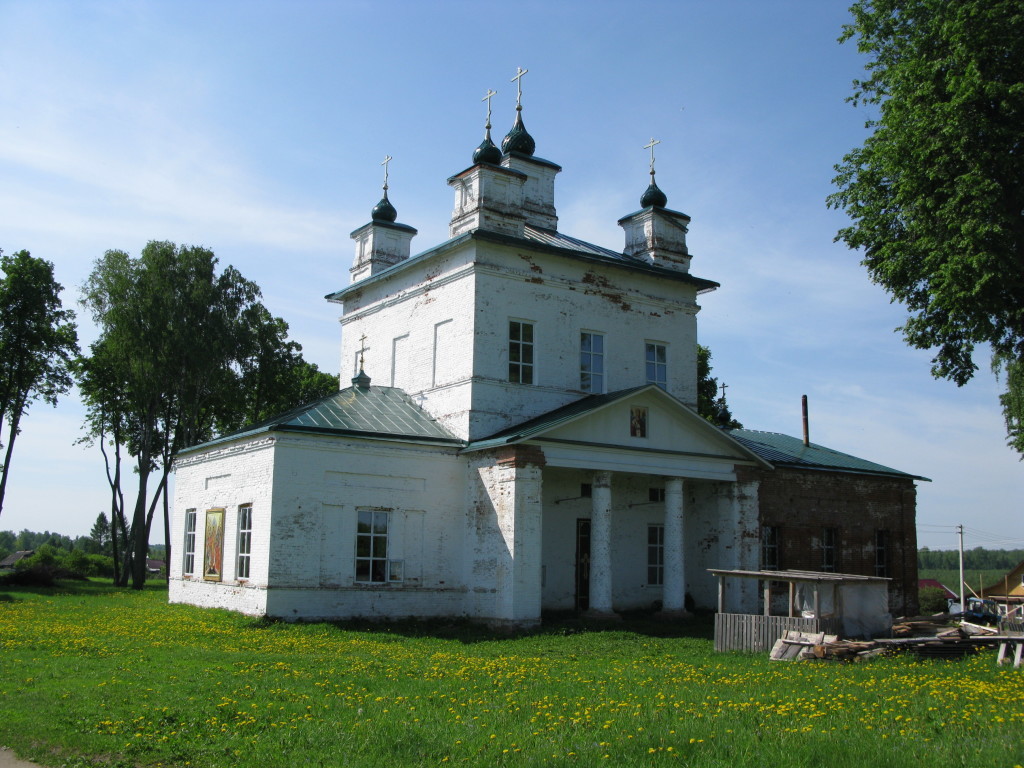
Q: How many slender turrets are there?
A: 4